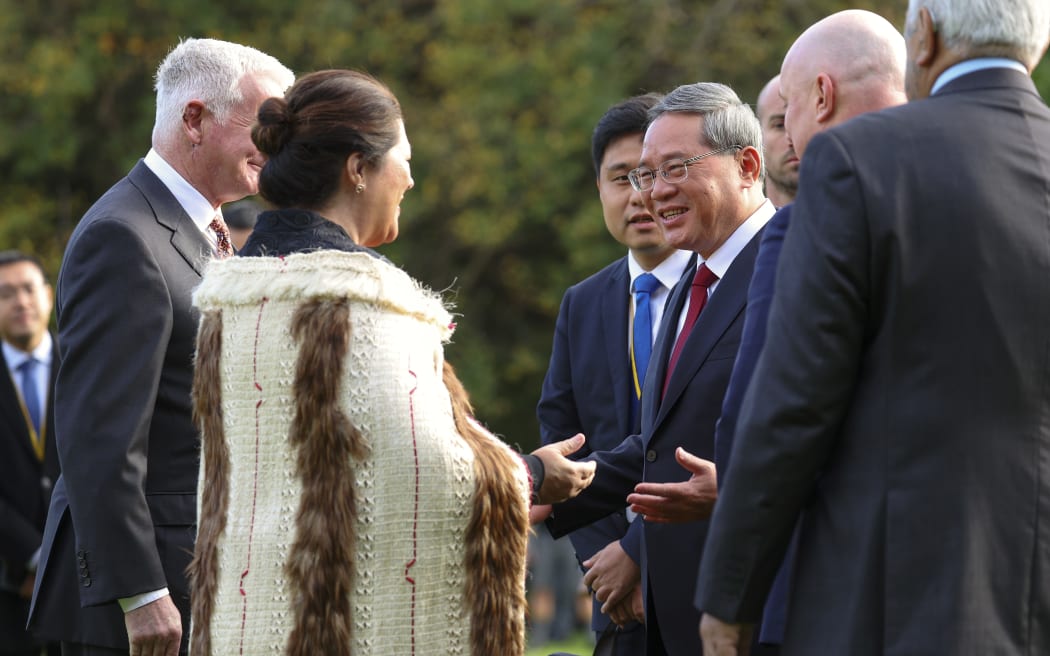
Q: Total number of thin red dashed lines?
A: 2